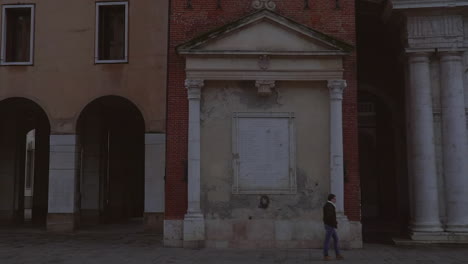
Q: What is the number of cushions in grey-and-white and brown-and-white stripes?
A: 0